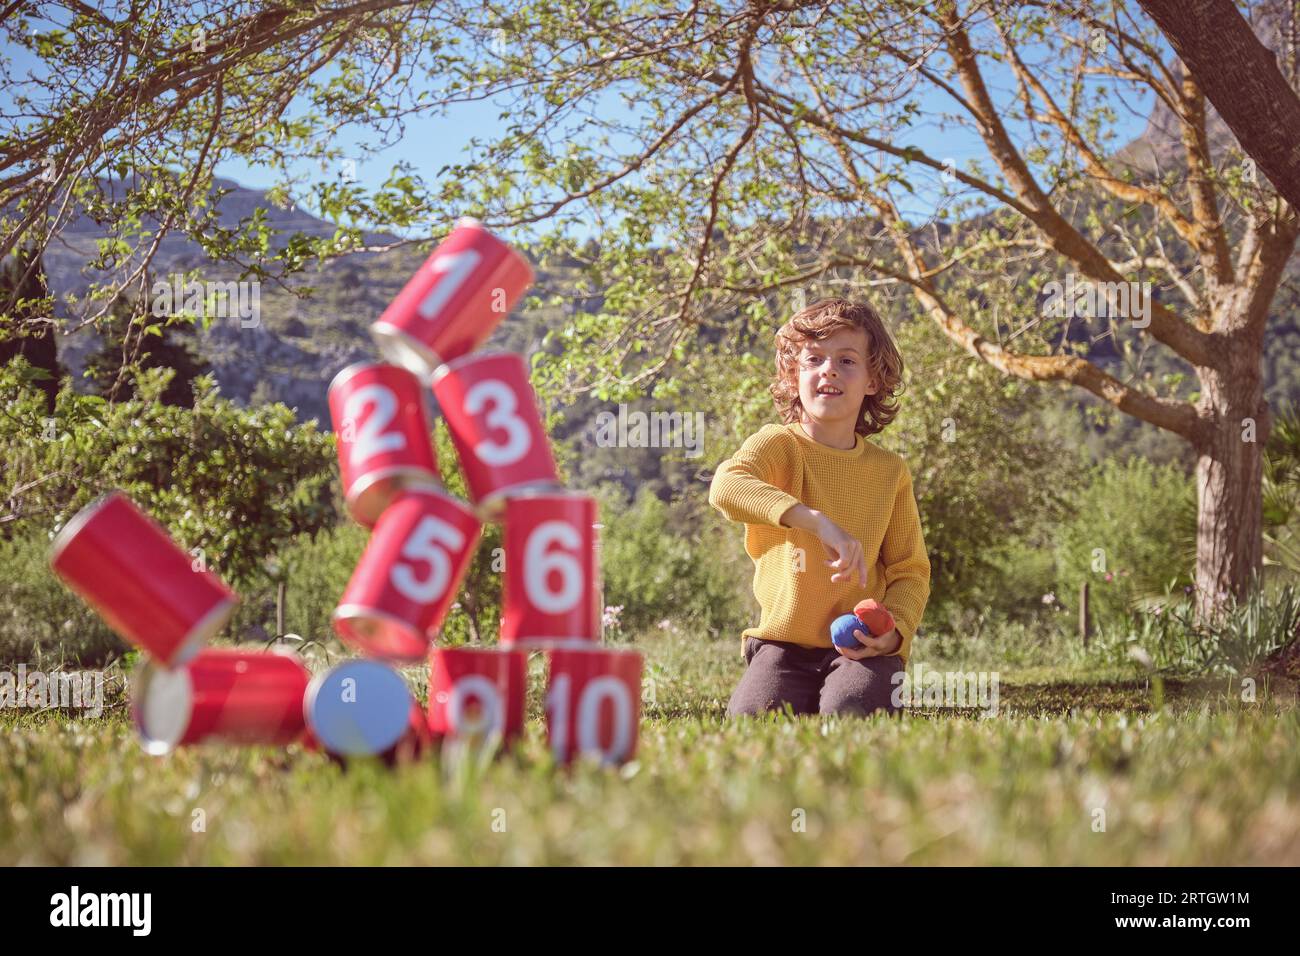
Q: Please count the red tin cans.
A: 10